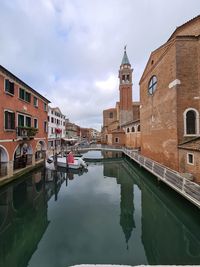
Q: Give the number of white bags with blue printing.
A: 0